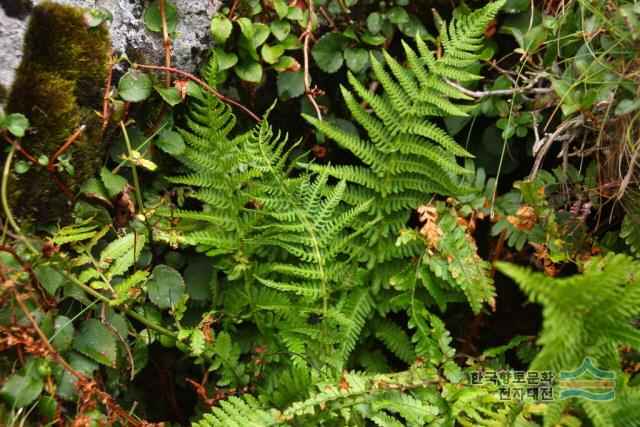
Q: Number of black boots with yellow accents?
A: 0